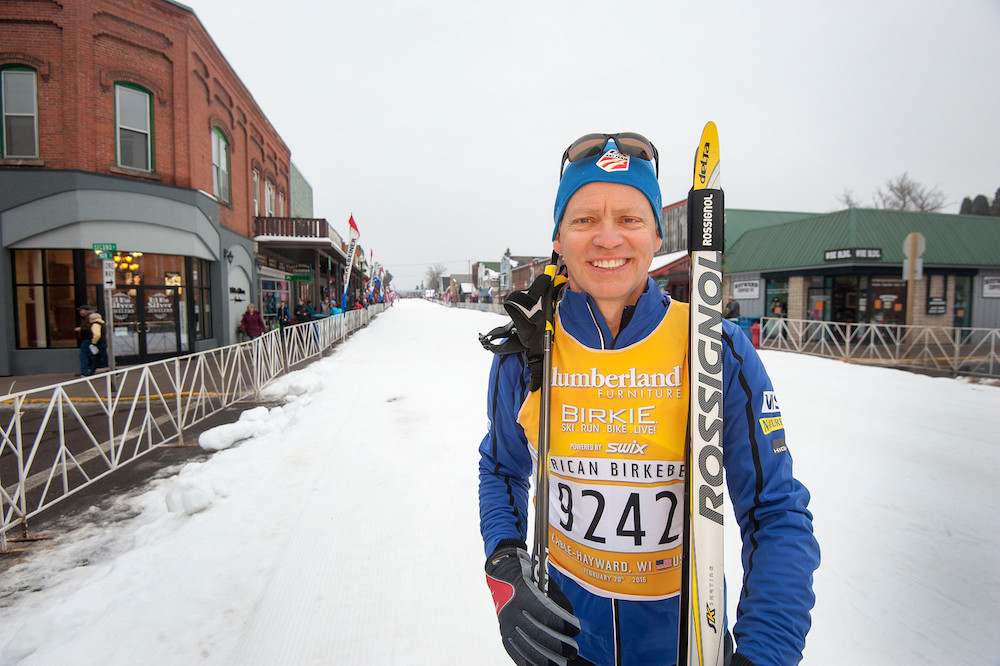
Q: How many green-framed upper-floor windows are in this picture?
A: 3